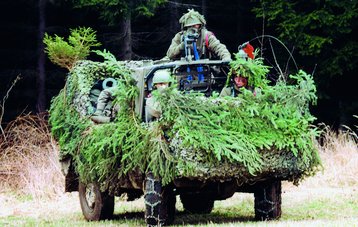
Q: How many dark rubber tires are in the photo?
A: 4